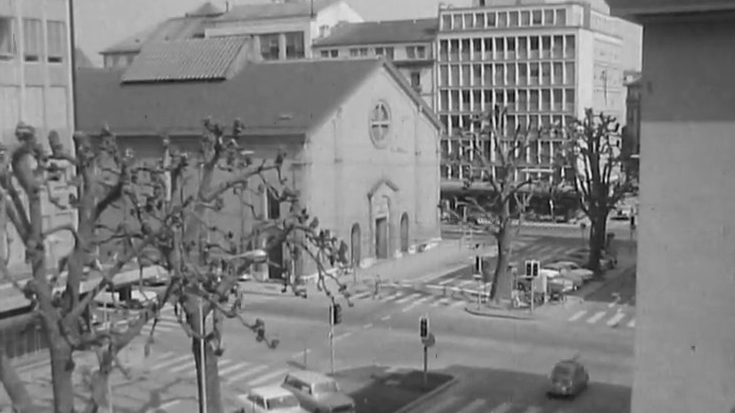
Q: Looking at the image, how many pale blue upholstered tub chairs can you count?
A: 0